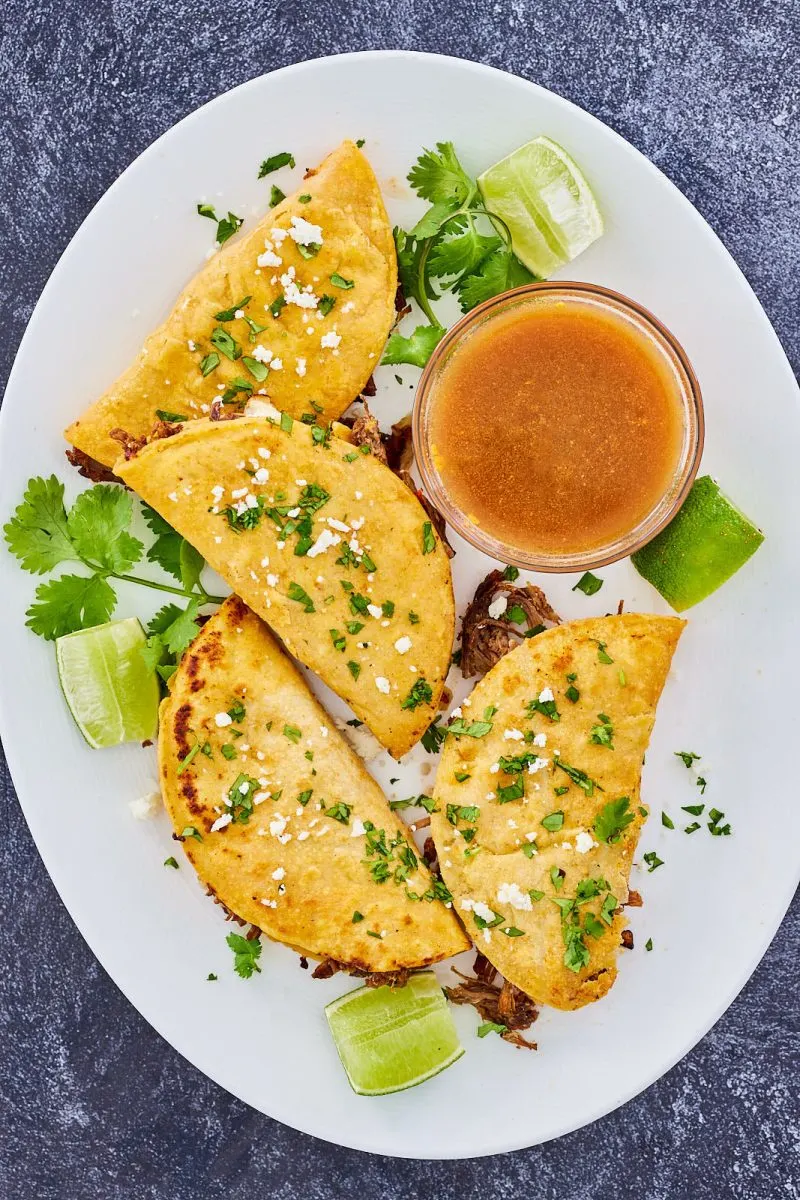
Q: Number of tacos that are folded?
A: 4